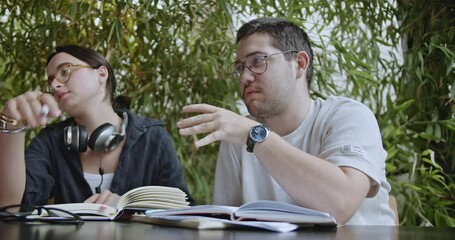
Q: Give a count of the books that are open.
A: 2